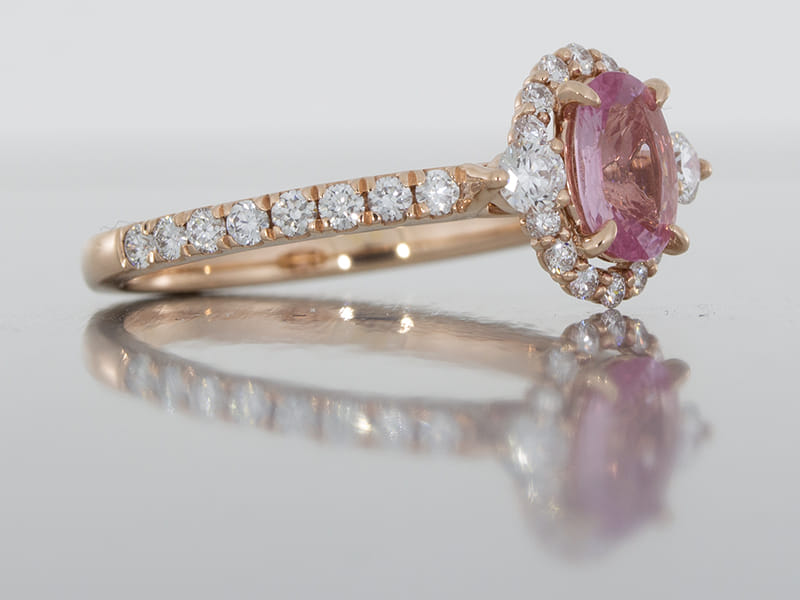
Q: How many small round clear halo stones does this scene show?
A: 10